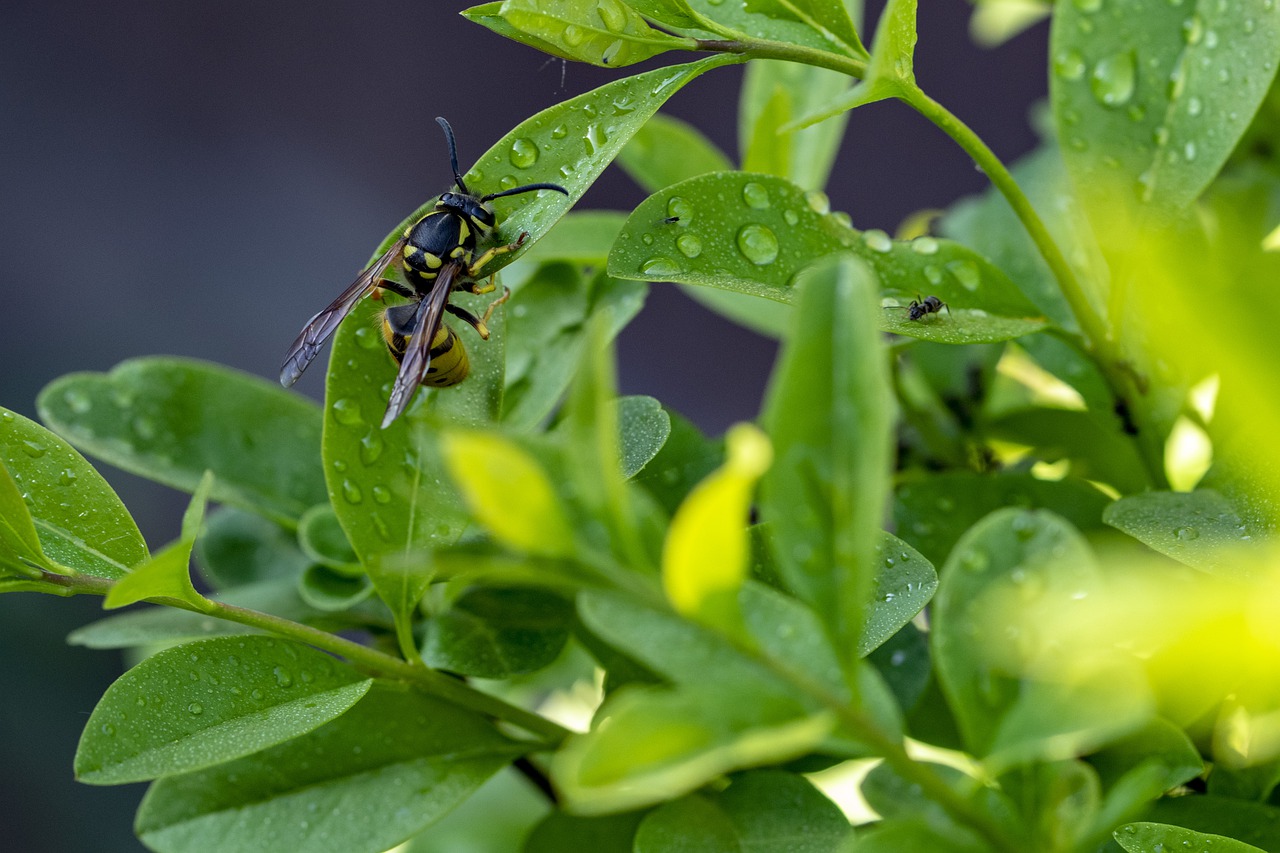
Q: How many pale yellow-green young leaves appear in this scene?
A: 2